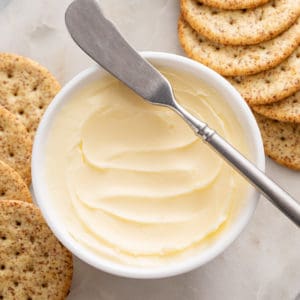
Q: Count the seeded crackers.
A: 10